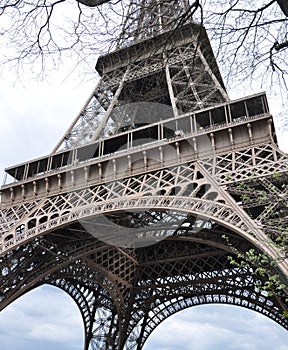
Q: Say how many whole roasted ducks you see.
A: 0